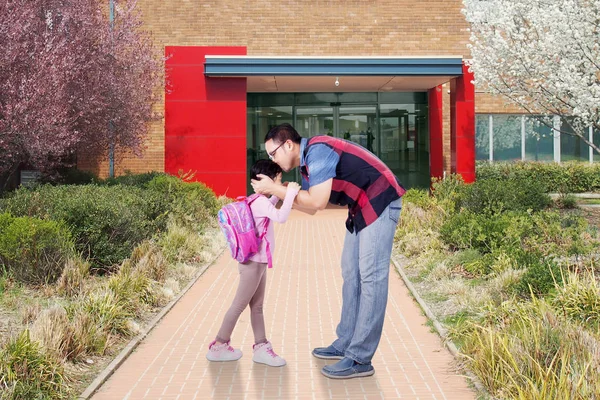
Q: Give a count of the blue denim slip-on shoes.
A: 2